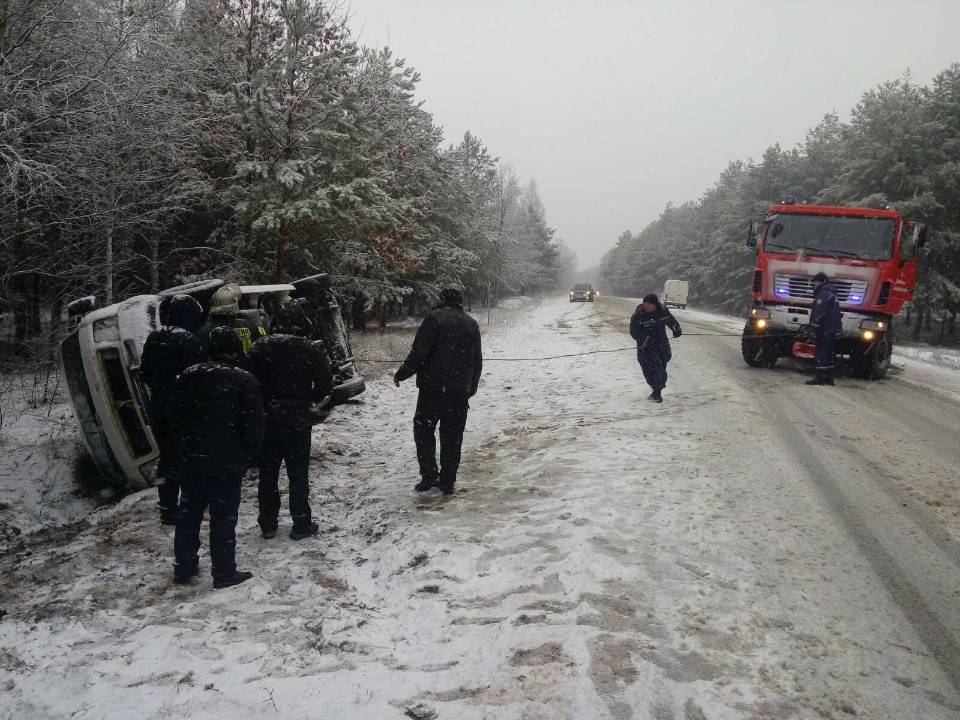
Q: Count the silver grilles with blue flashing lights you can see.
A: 1